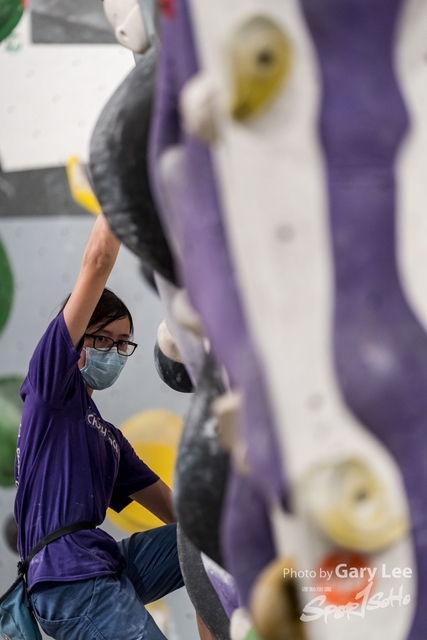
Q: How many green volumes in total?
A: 3